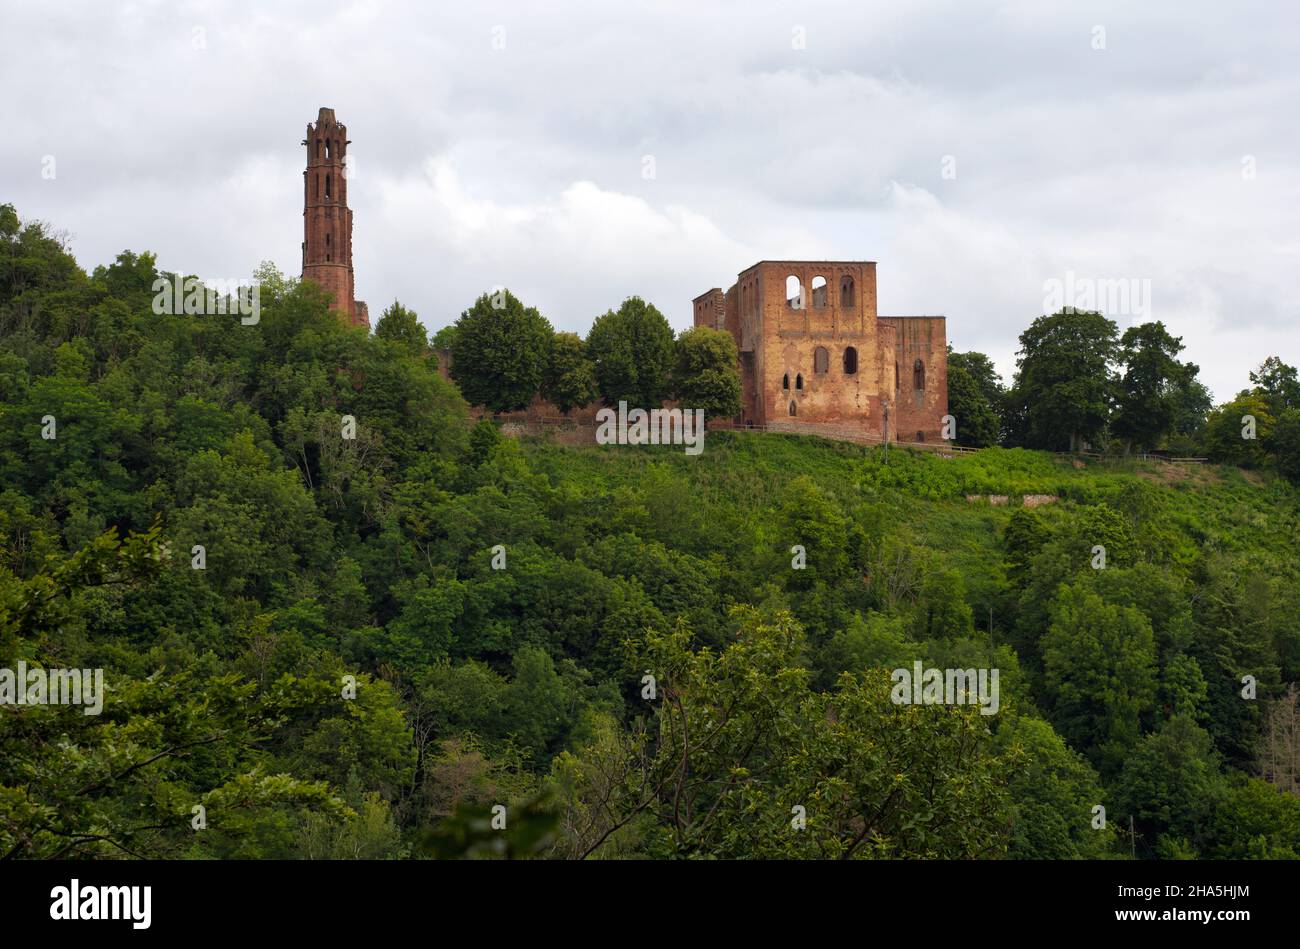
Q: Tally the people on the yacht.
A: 0